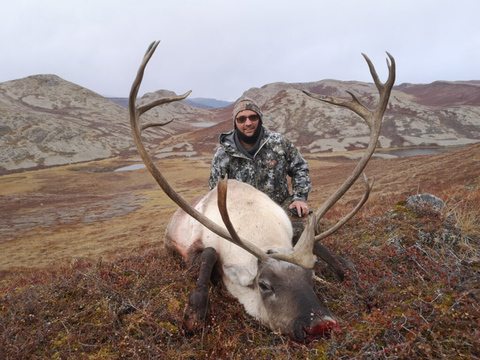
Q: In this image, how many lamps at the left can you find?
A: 0